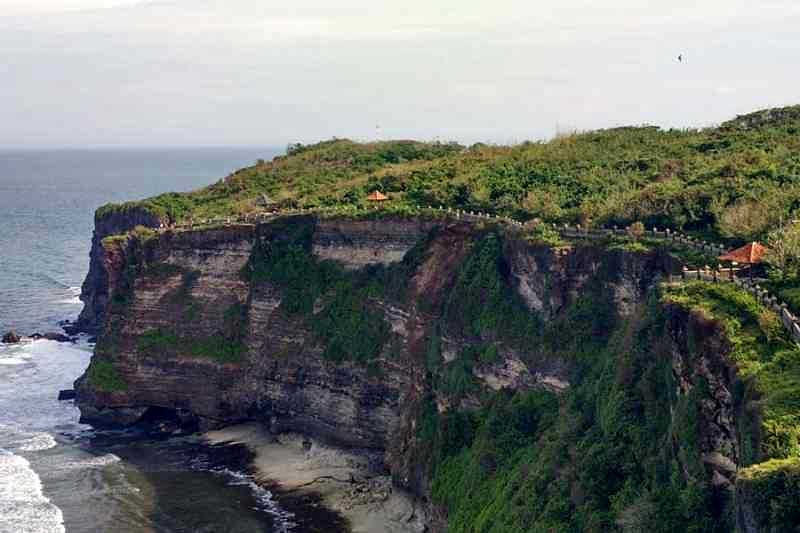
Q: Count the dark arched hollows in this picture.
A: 1